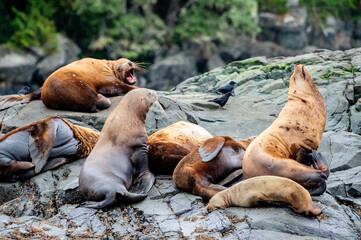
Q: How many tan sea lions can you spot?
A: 2